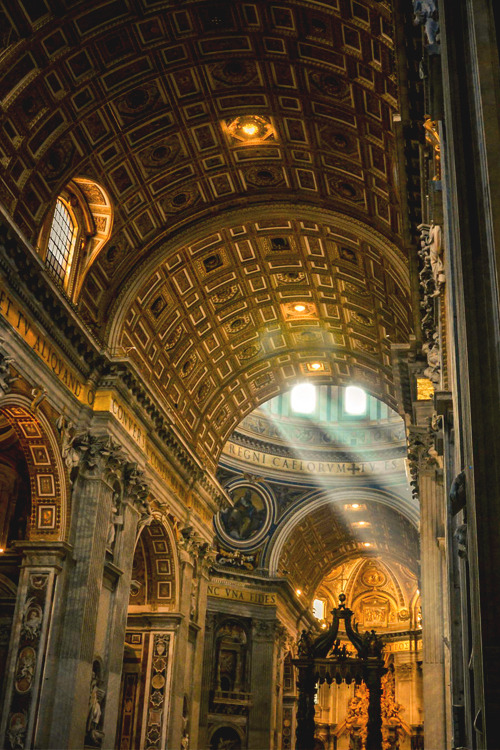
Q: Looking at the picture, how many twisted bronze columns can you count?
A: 2